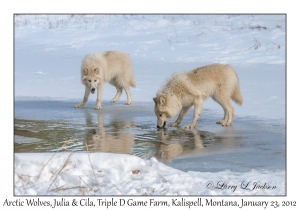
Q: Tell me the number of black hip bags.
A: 0